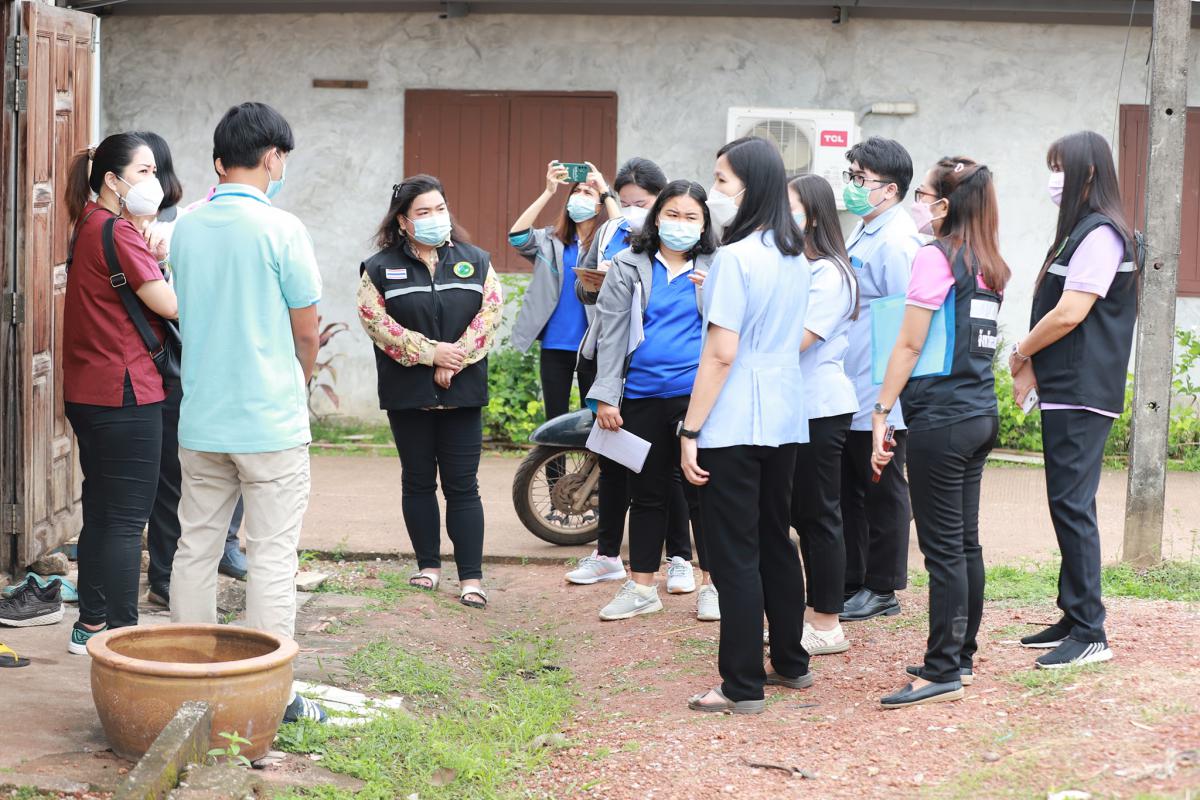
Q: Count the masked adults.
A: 11